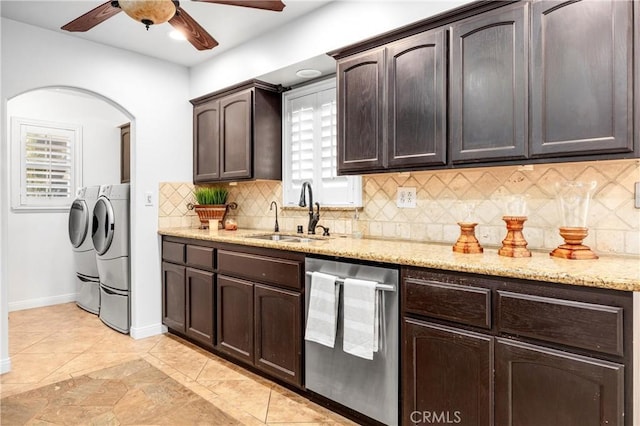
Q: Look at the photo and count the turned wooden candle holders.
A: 3